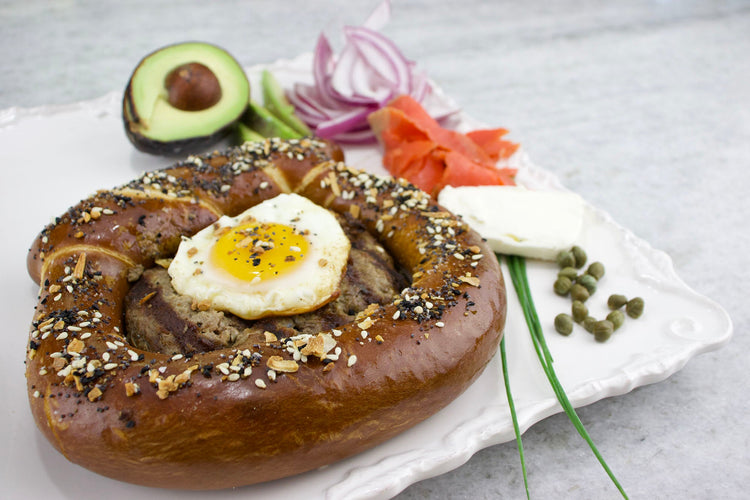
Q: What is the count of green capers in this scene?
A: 14